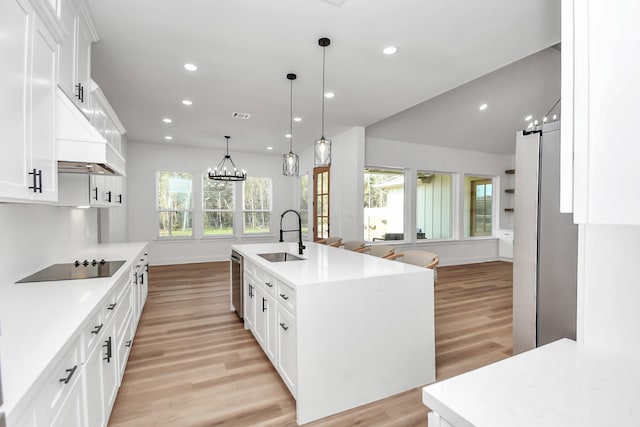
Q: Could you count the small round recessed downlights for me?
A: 11